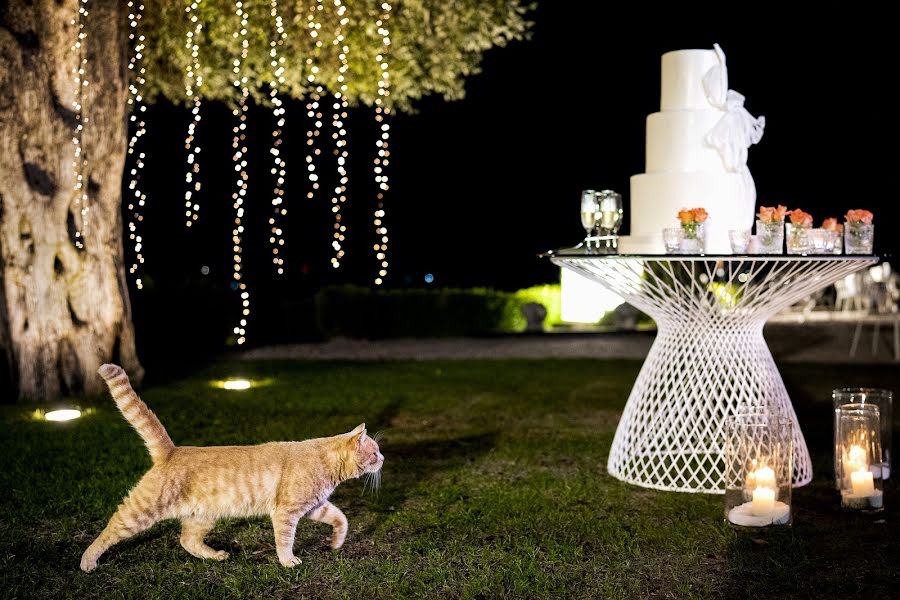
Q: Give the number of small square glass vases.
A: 5